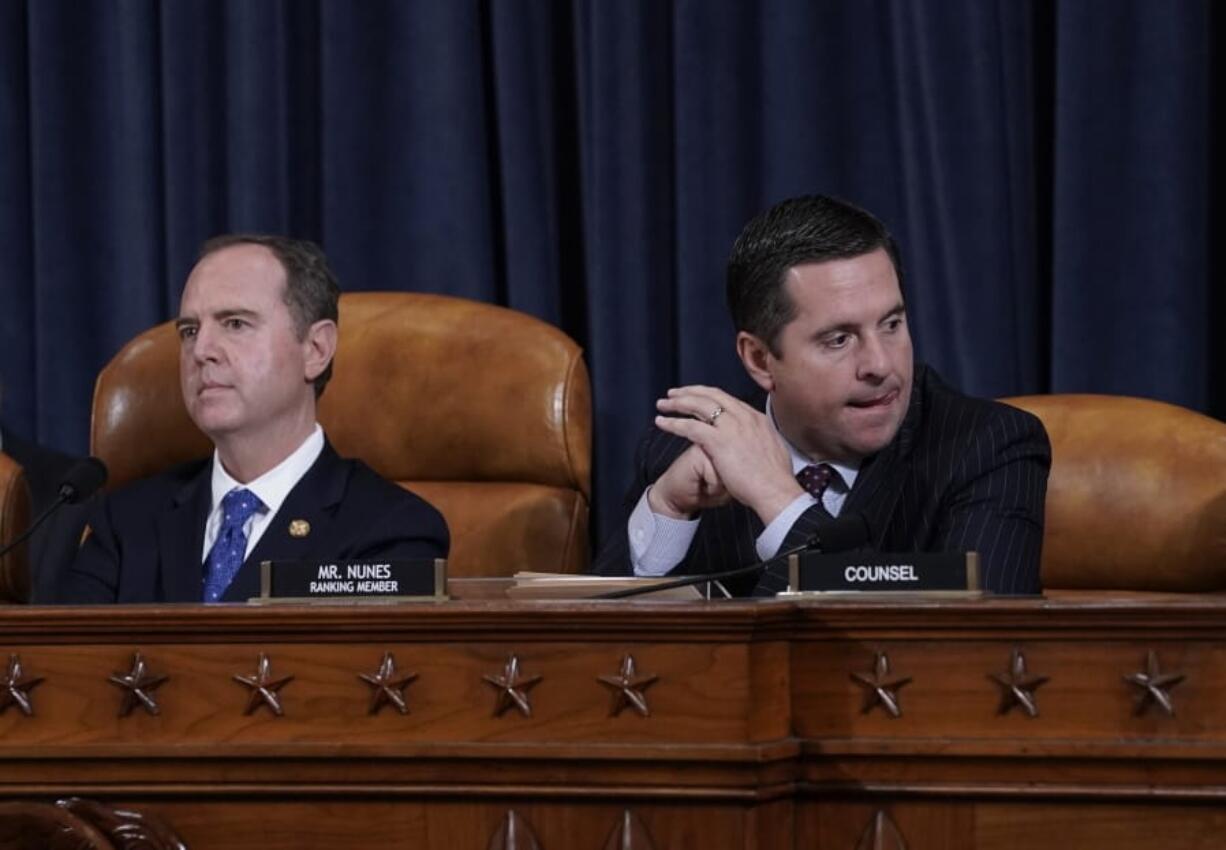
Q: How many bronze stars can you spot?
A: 9